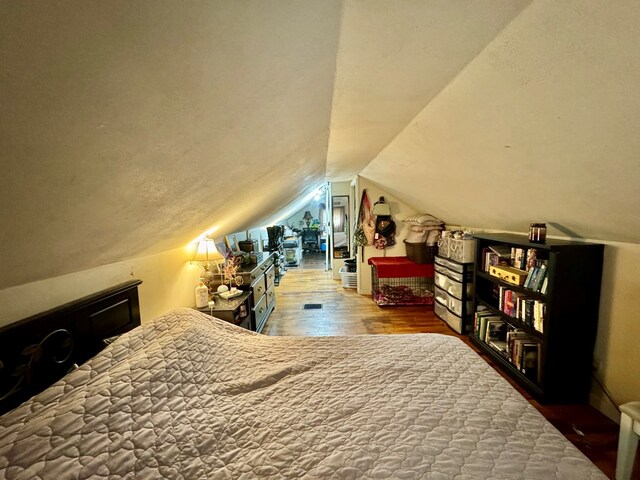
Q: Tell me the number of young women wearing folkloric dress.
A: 0